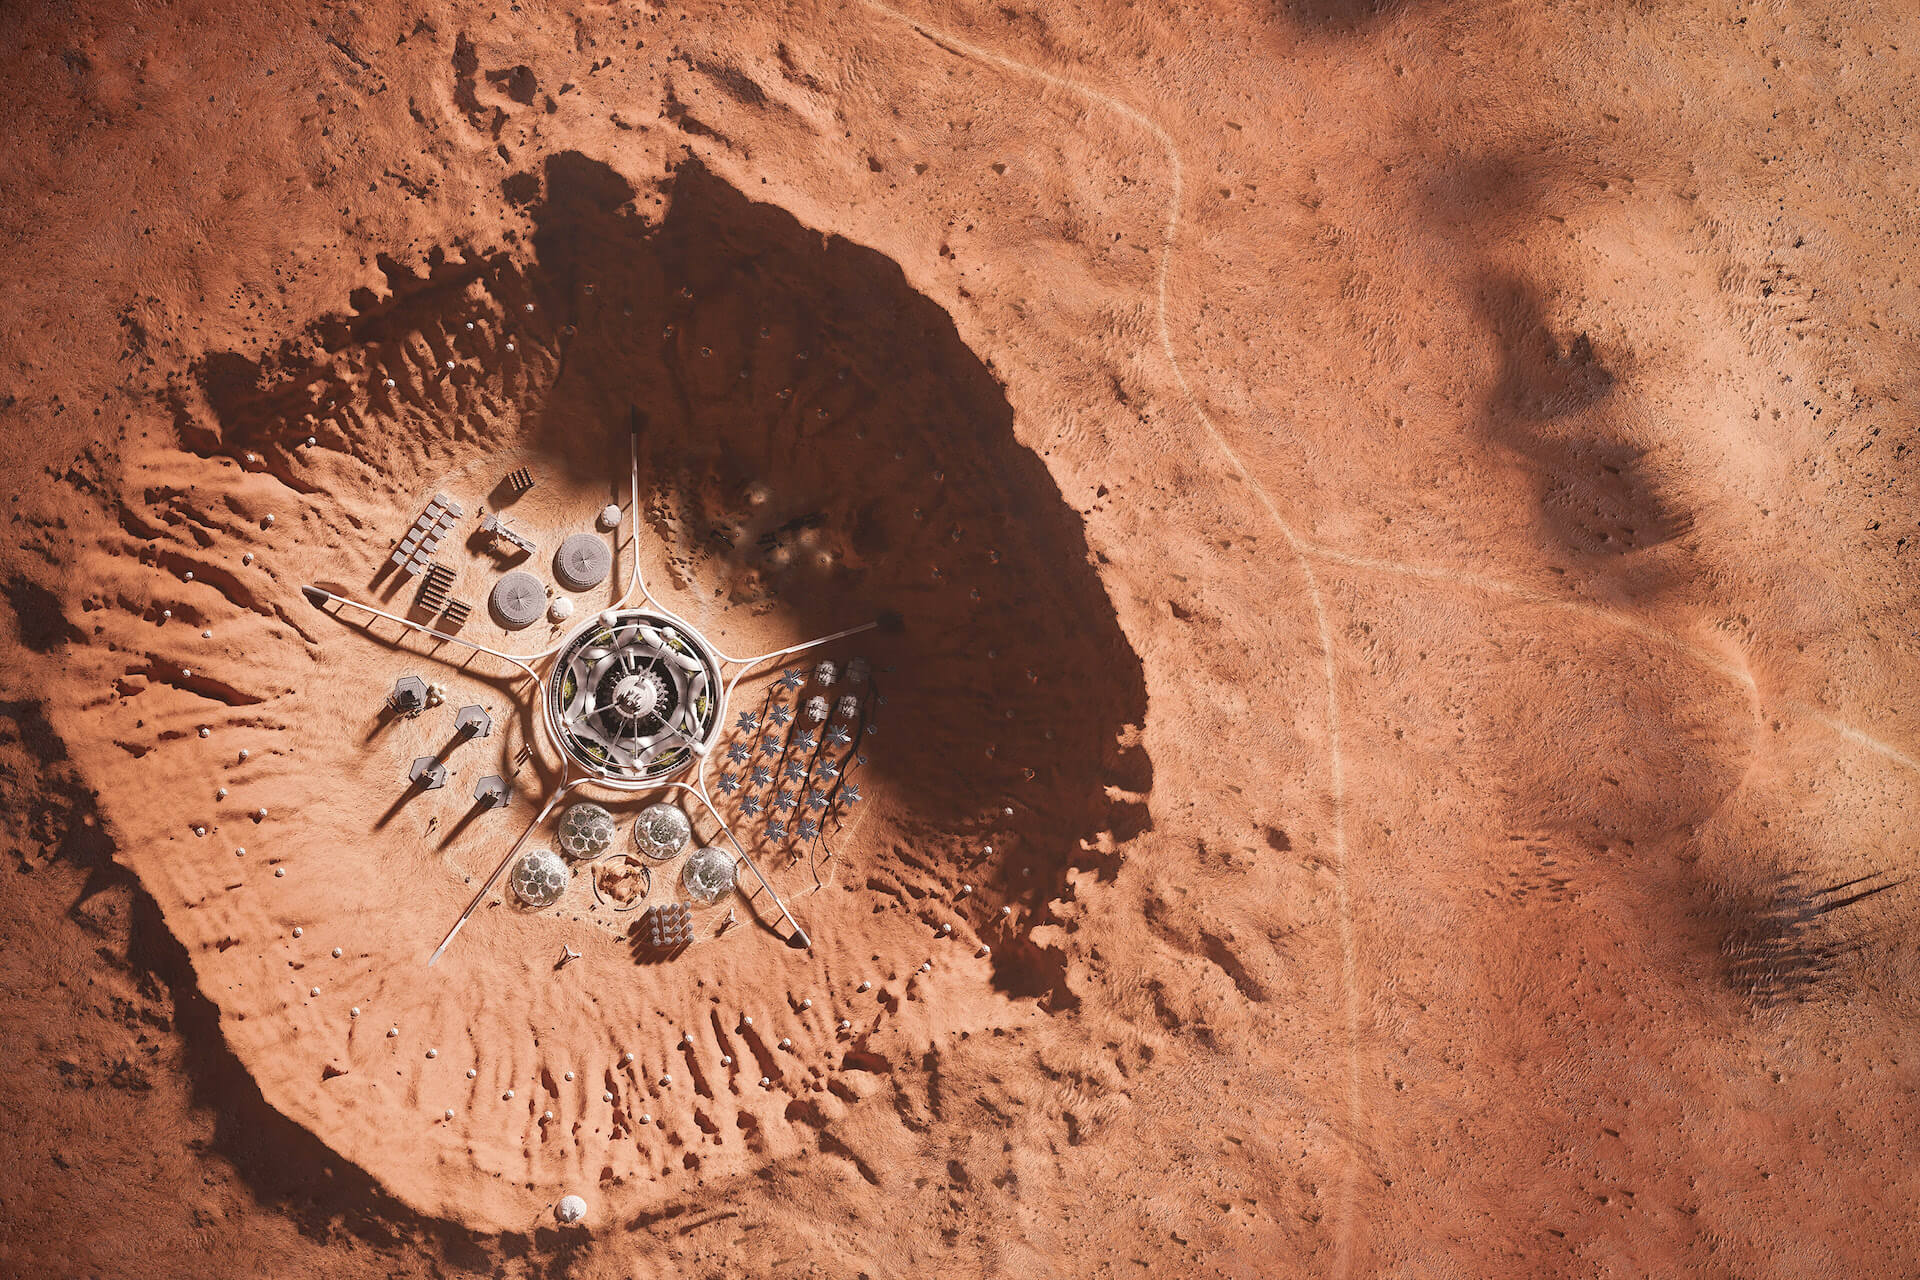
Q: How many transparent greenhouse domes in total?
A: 4